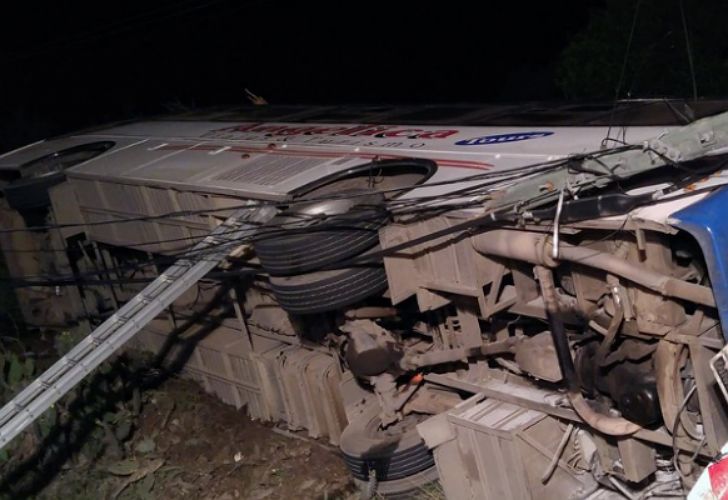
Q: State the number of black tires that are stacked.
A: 2